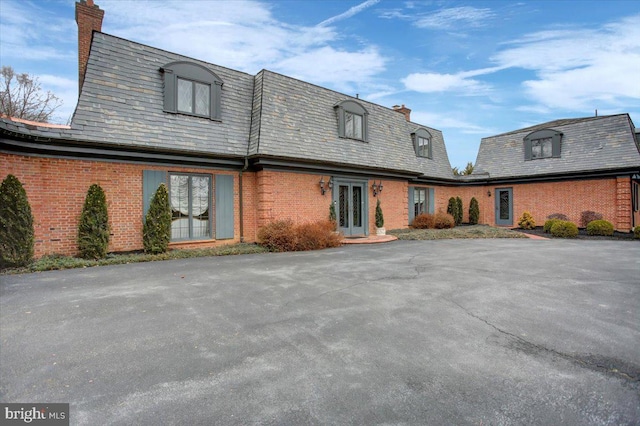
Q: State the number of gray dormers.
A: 4